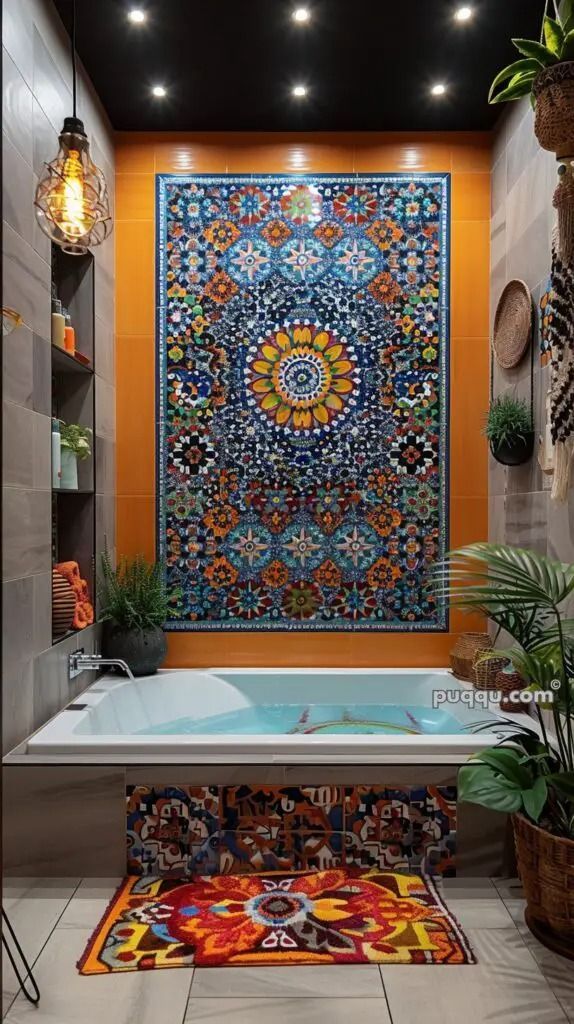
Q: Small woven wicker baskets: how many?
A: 3